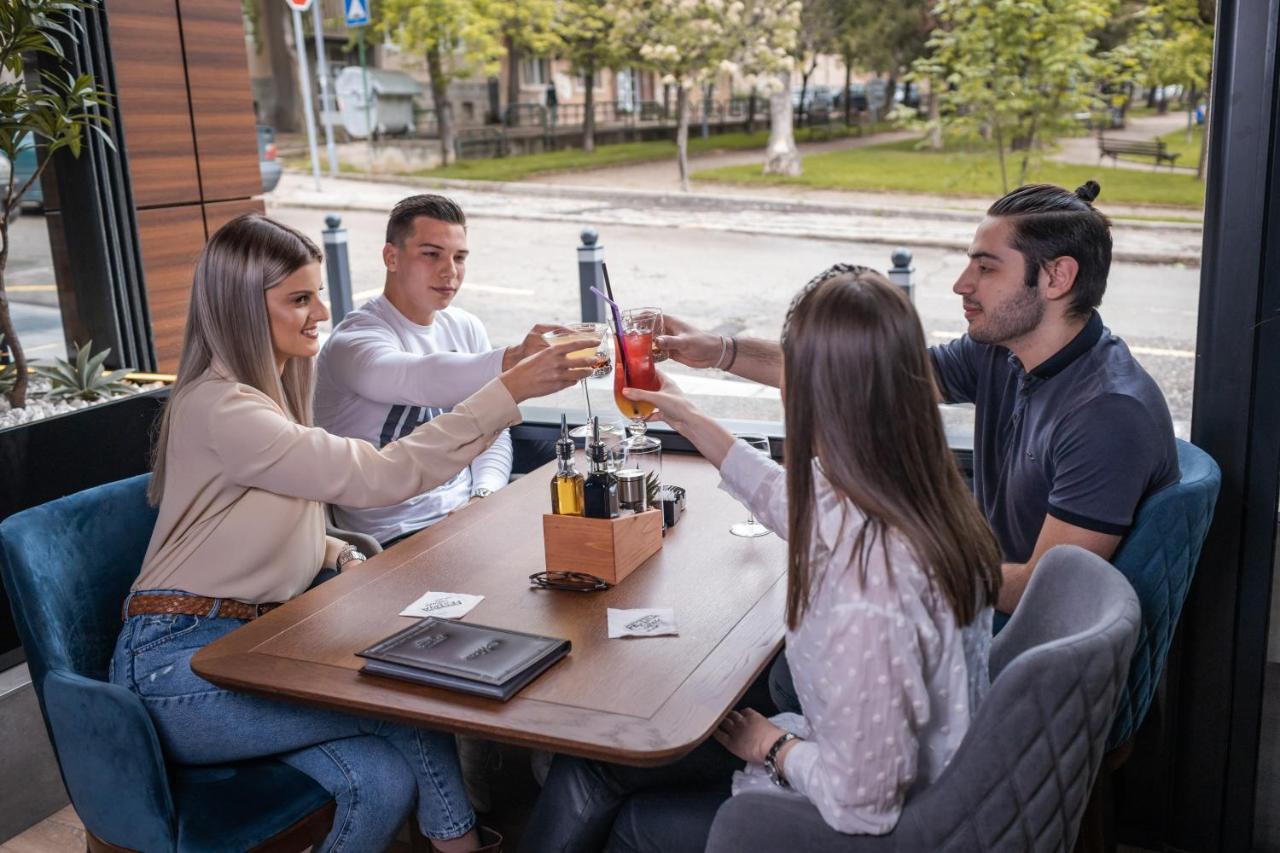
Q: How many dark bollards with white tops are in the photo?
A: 3